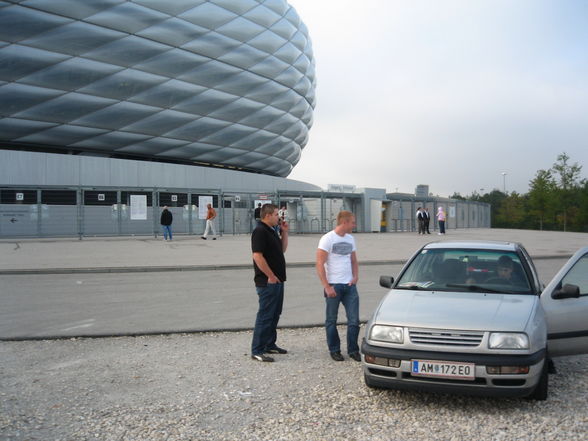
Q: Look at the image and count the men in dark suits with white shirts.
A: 2